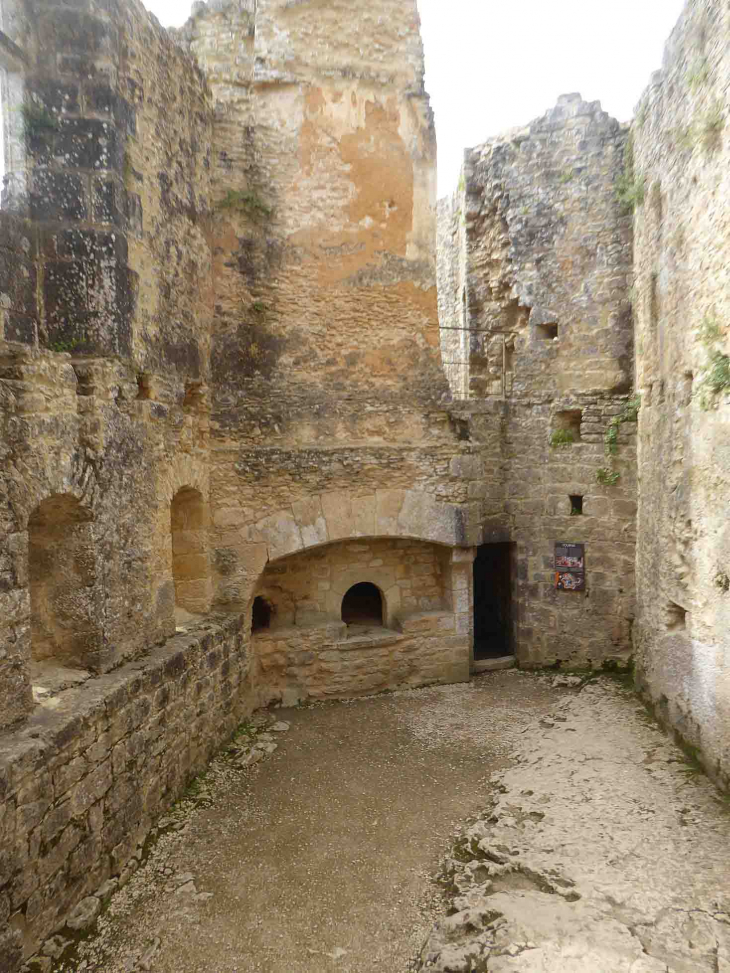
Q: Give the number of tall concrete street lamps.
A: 0